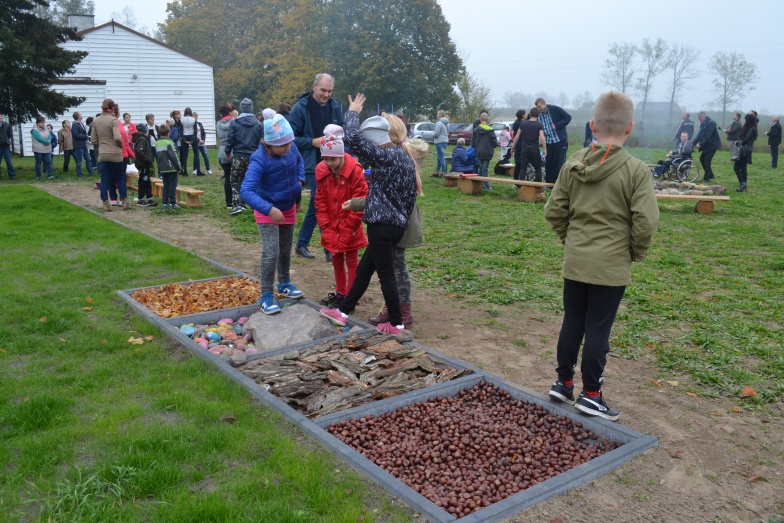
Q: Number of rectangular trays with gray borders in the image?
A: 4